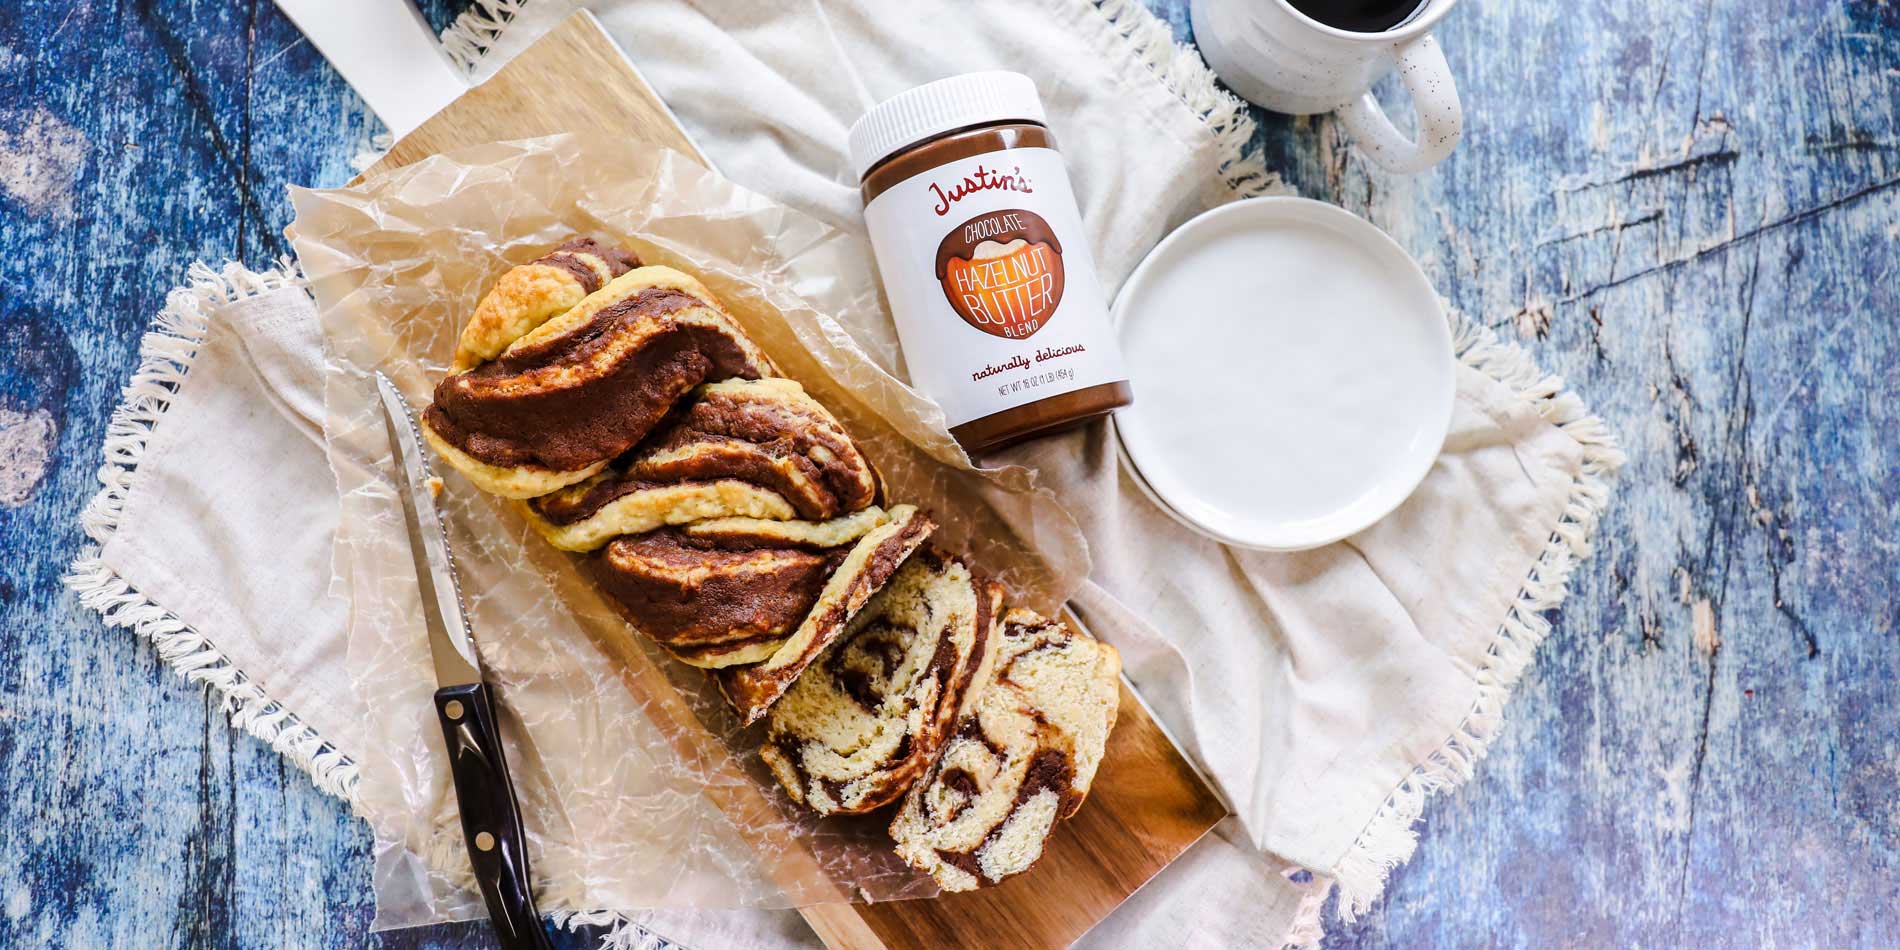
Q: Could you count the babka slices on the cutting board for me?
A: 2